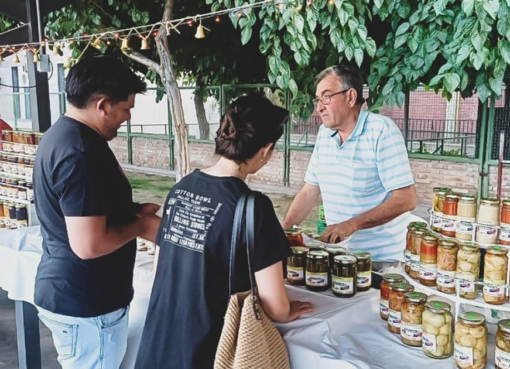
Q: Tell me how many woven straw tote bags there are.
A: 1